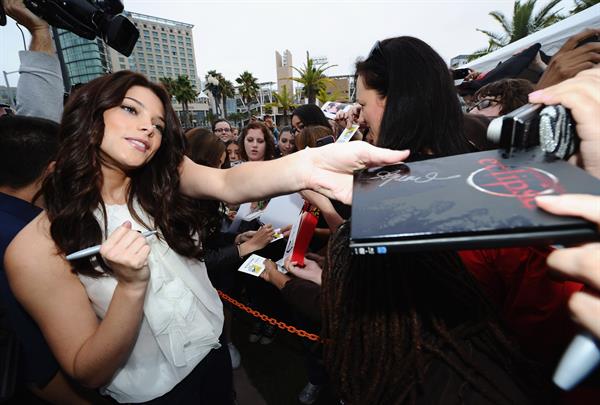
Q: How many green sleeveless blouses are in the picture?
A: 0